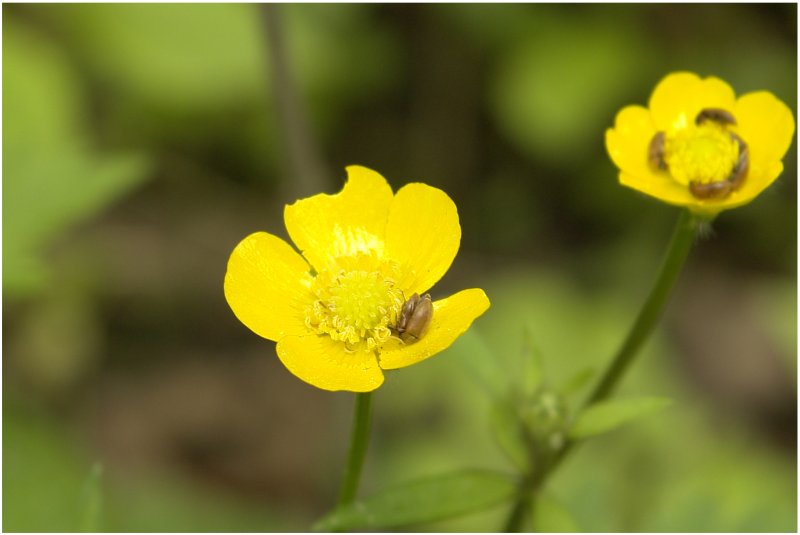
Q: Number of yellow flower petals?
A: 10